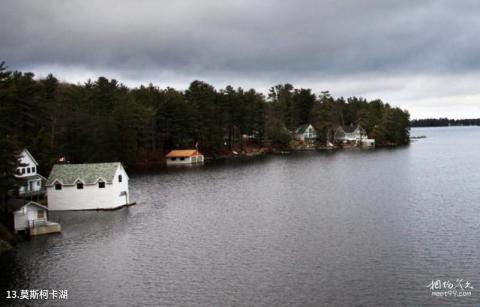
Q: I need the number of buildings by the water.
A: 6